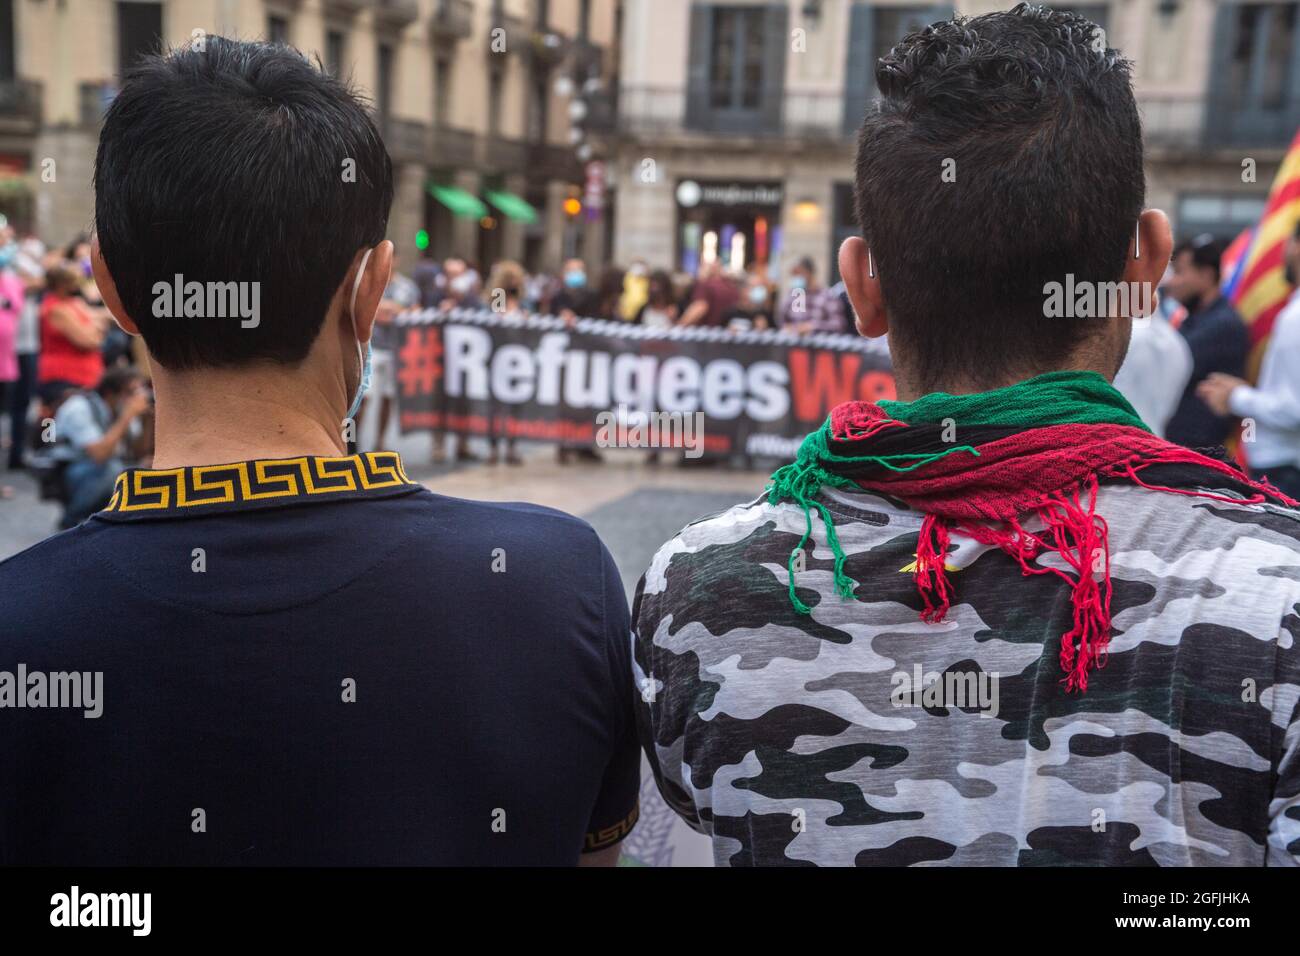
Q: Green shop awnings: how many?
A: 2